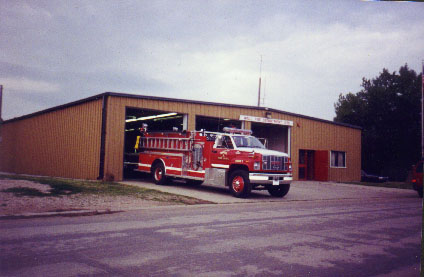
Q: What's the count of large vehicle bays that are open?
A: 3